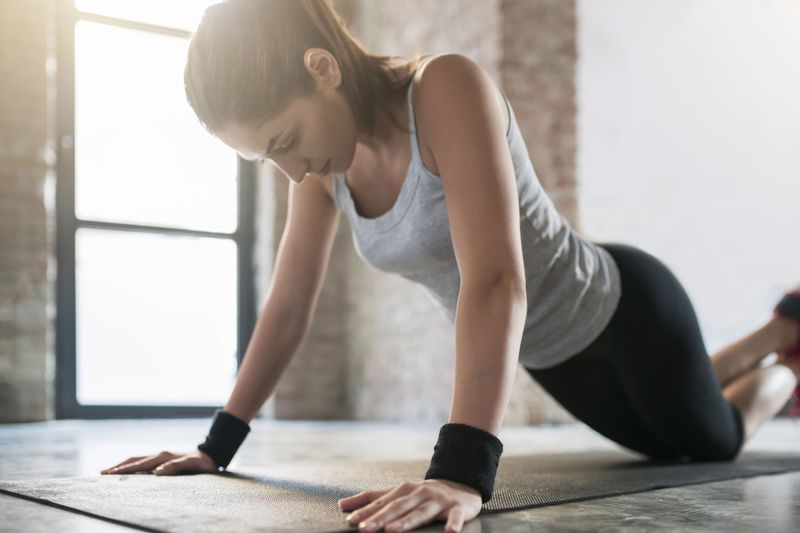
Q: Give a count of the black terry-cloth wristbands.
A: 2